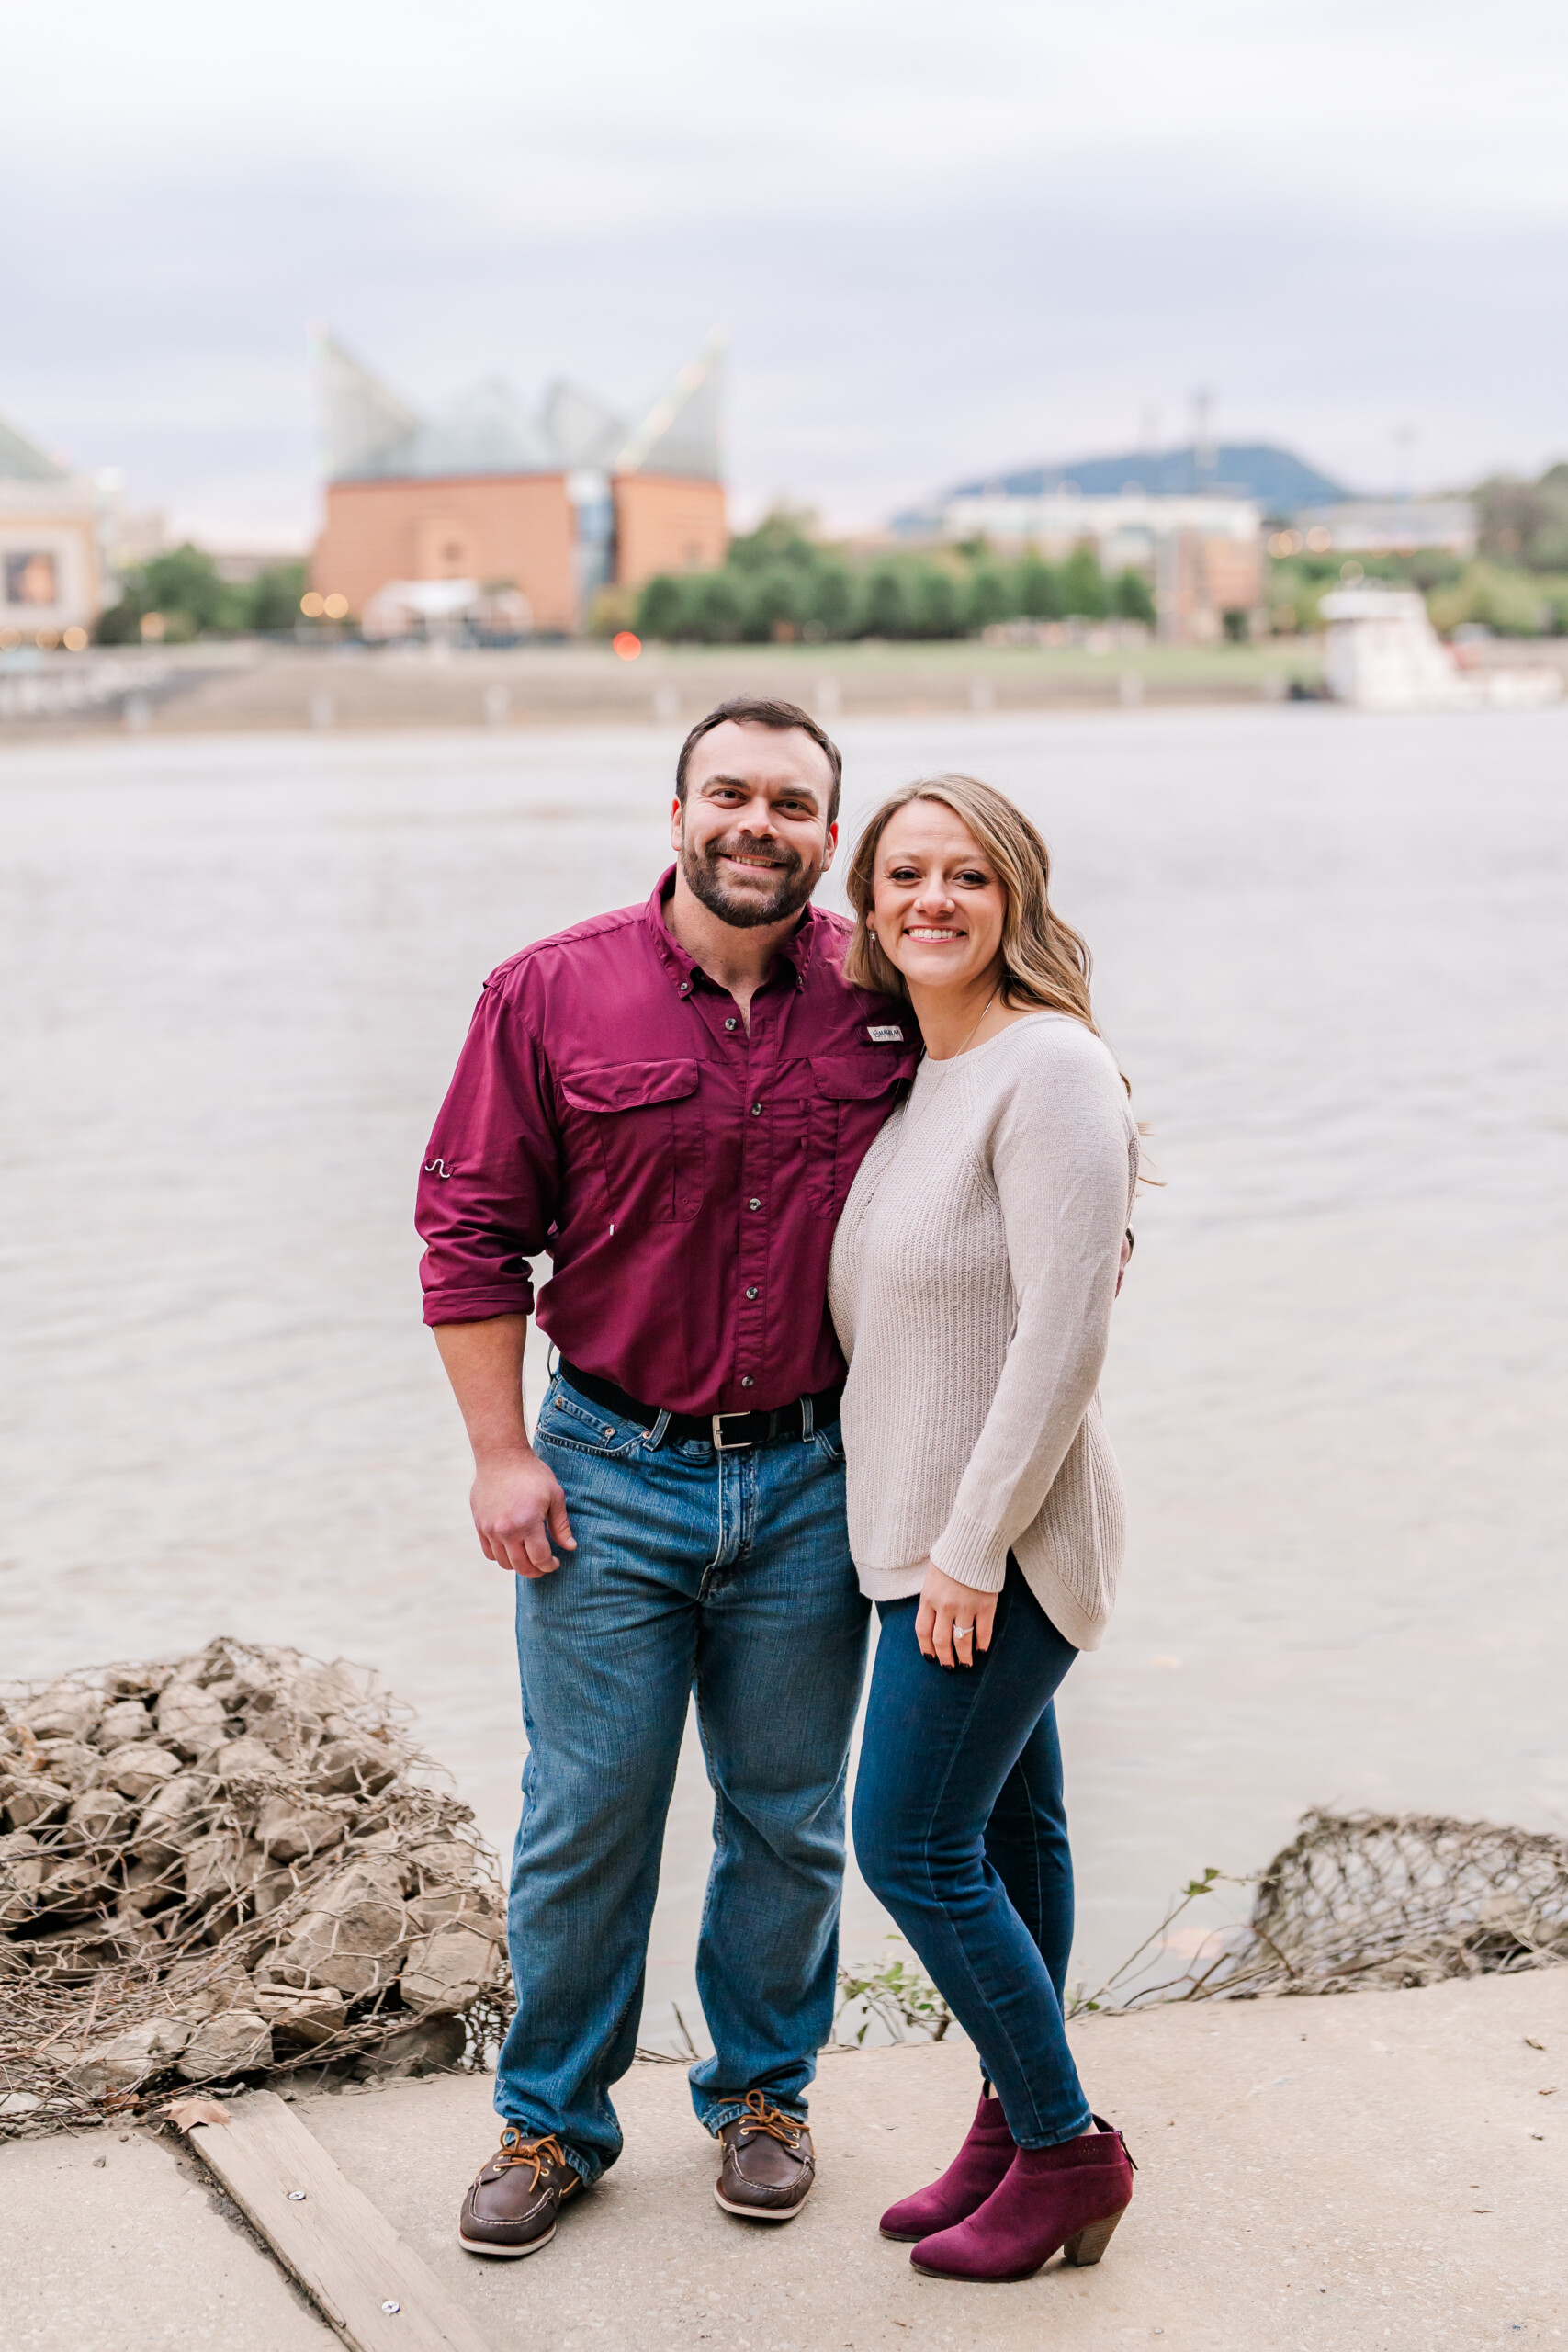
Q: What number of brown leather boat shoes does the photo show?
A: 2